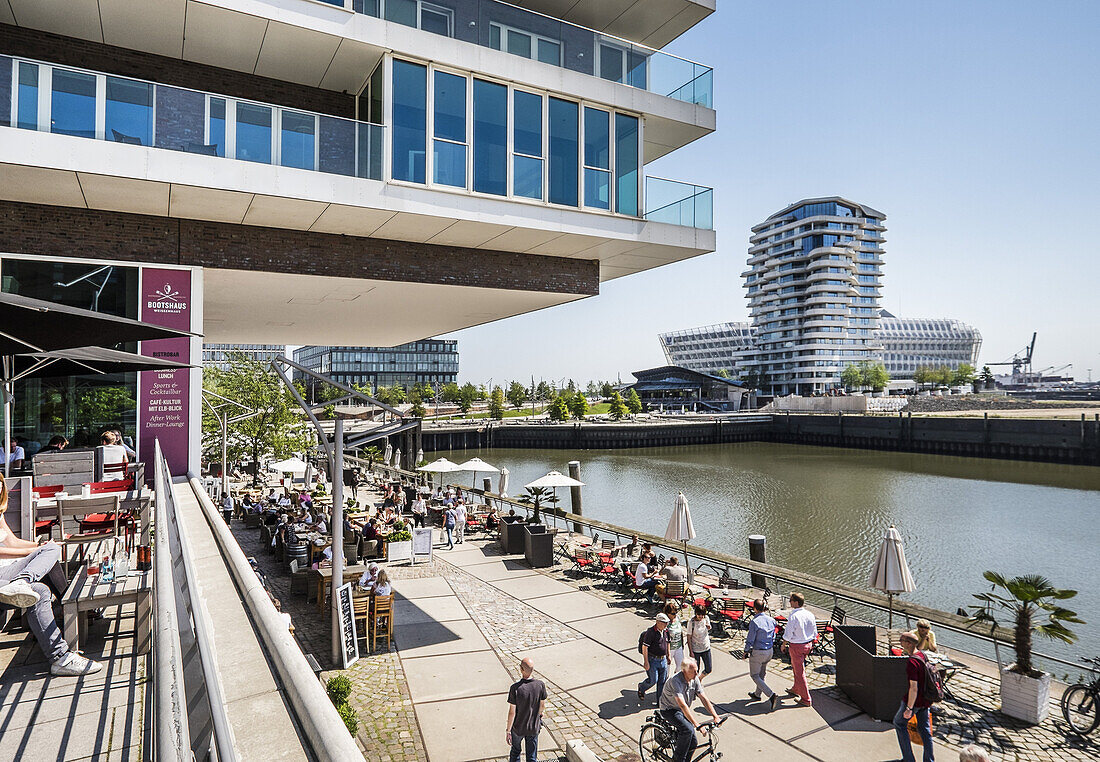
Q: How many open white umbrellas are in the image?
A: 4